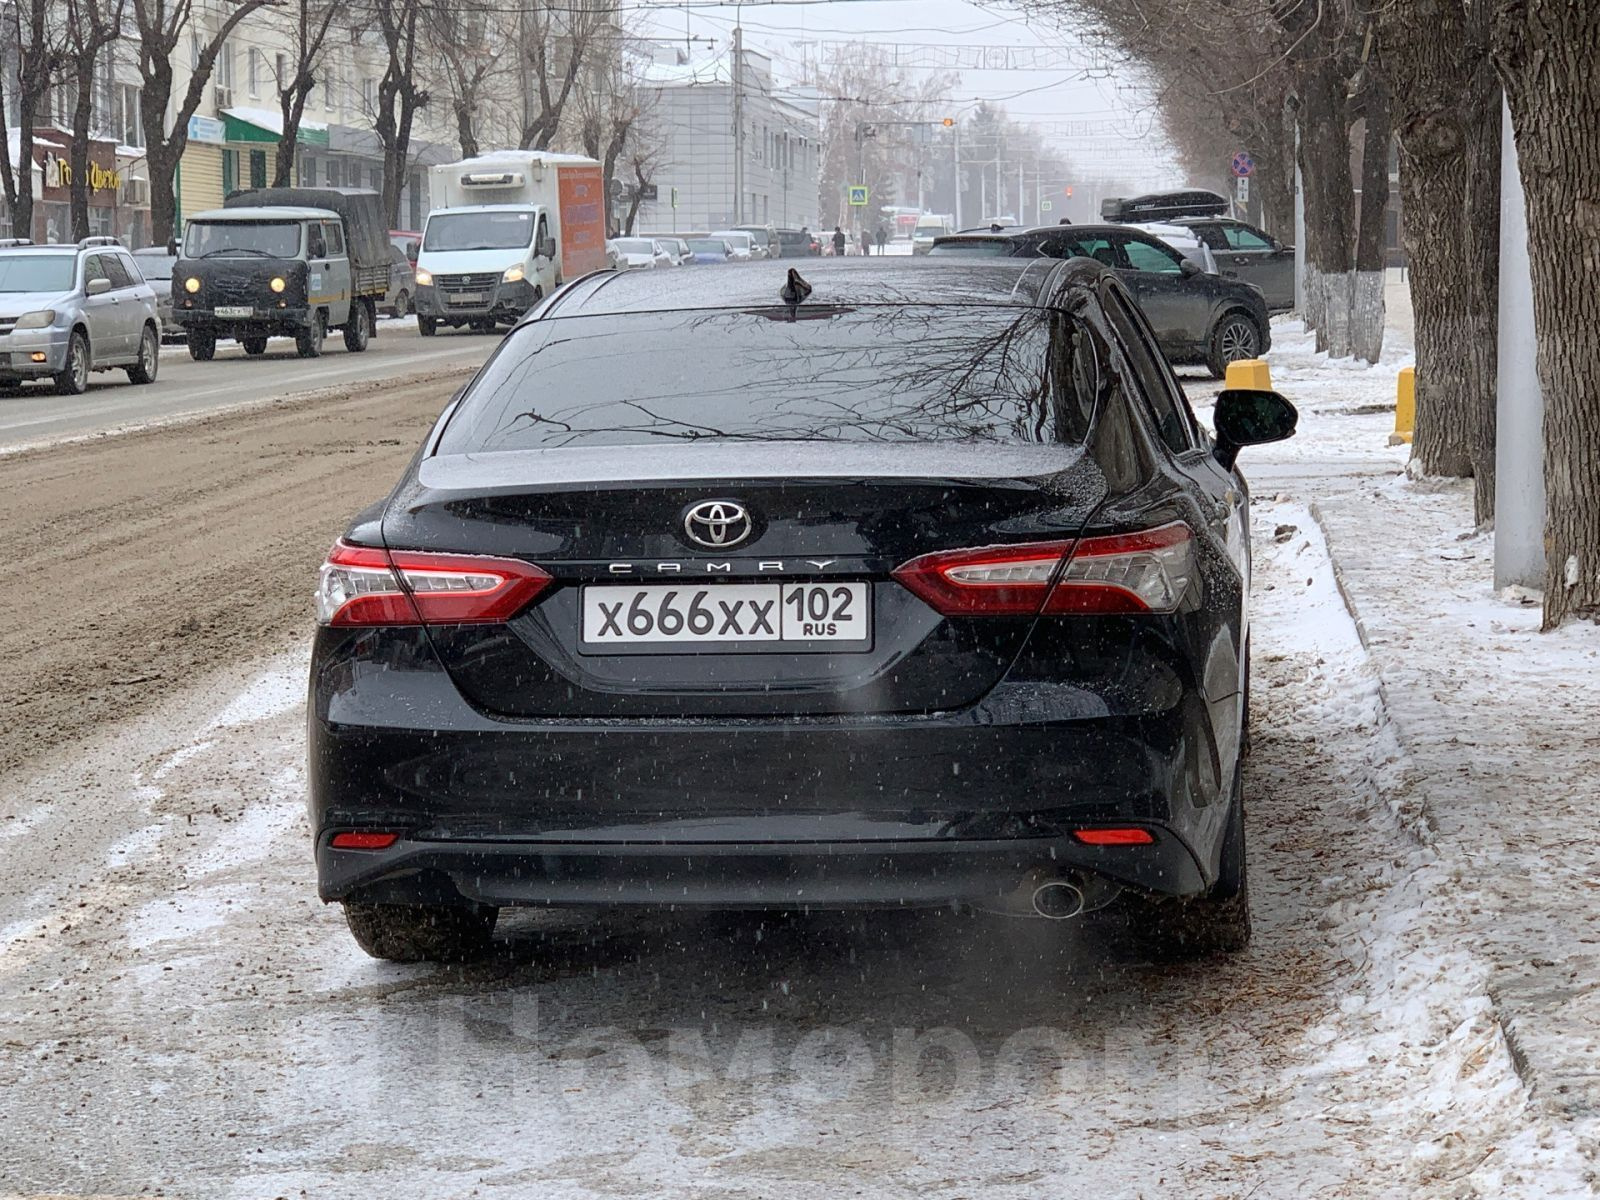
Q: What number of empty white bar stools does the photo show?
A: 0